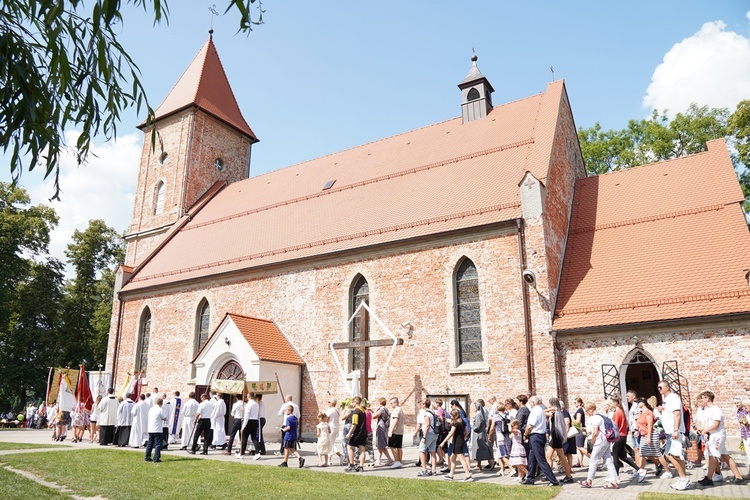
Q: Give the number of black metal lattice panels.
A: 2